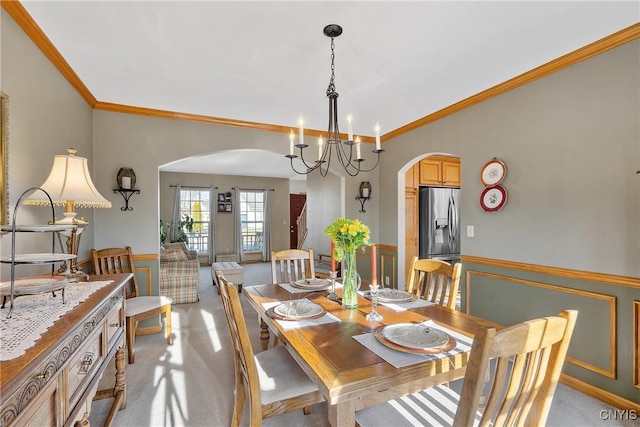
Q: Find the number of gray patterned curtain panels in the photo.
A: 4